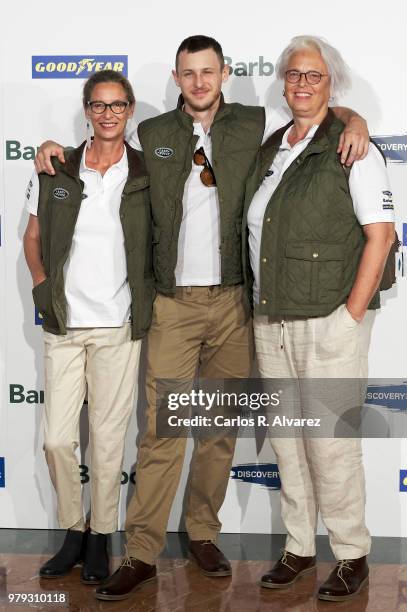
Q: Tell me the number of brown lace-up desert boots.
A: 4